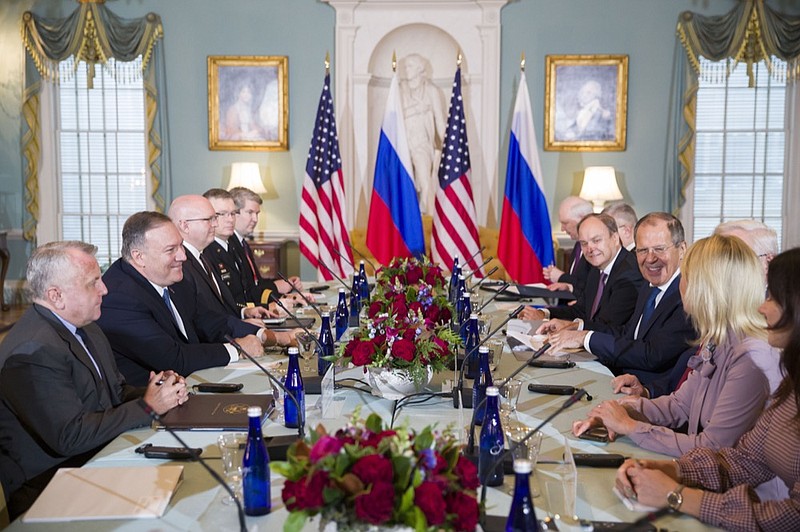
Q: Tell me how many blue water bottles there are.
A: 14